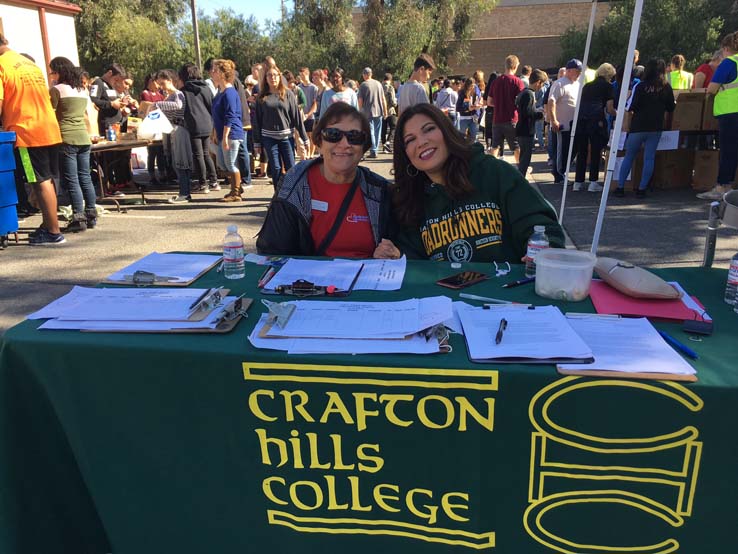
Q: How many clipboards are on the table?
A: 8